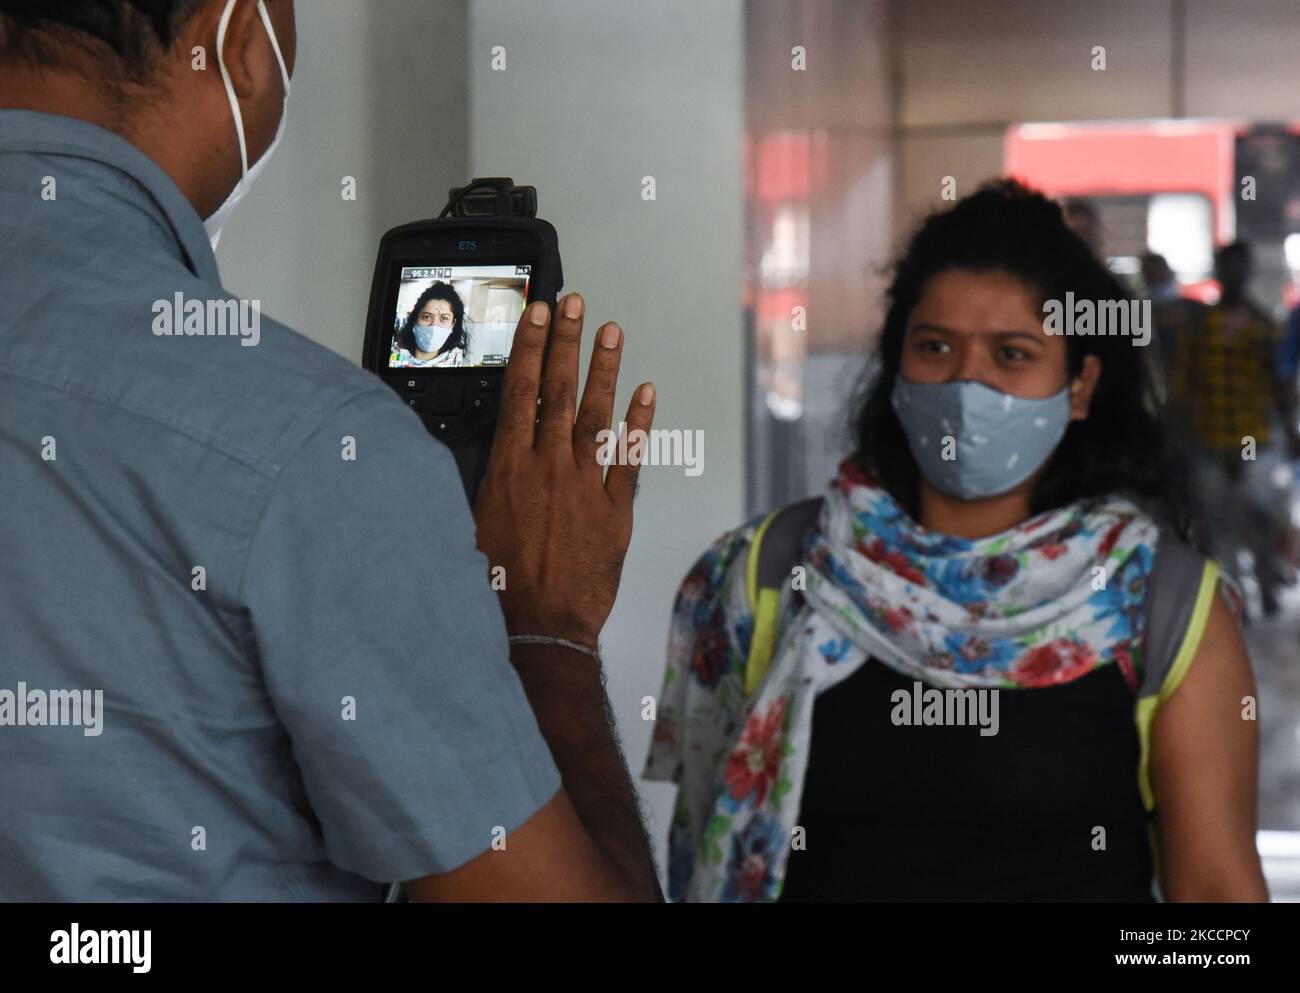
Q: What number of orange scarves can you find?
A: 0